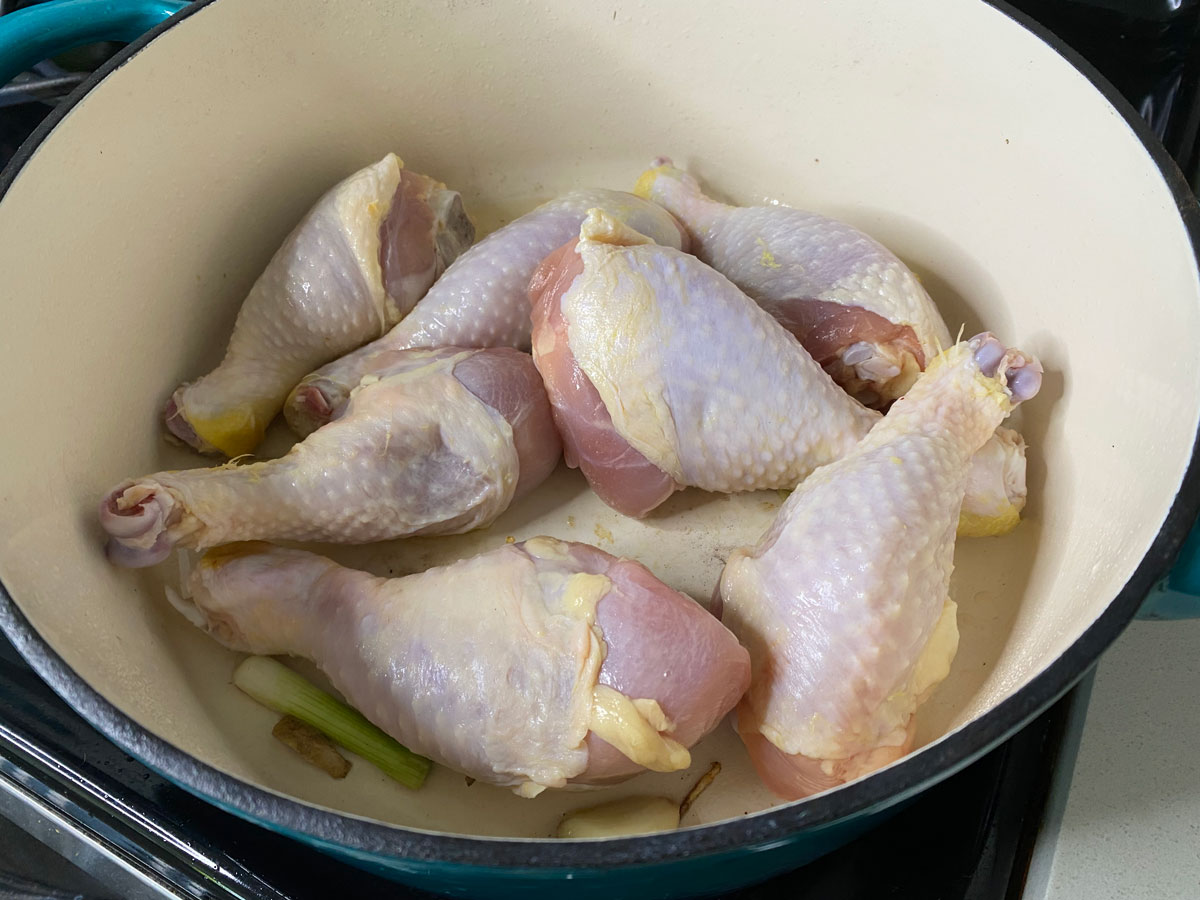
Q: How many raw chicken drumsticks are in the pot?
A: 7